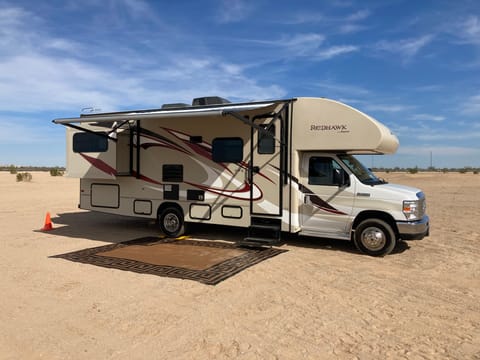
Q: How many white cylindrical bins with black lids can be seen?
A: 0